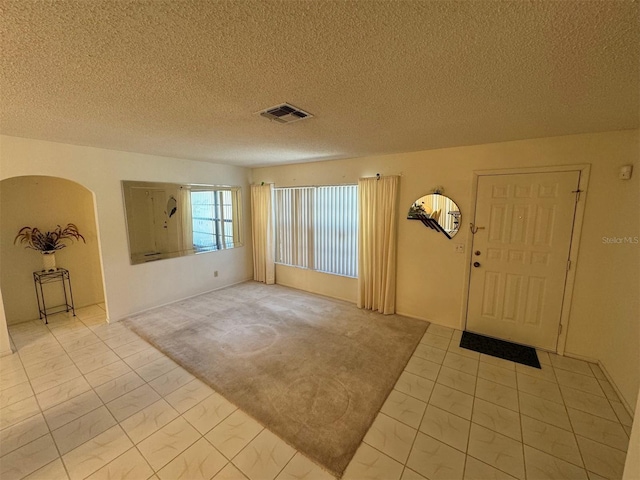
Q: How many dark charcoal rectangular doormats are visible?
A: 1